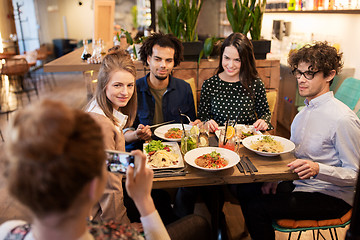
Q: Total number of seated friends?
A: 4